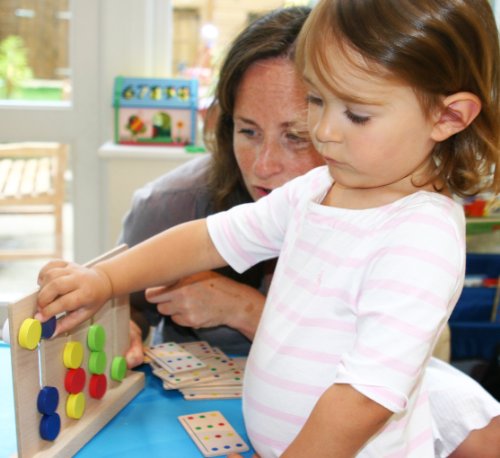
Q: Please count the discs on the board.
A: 11